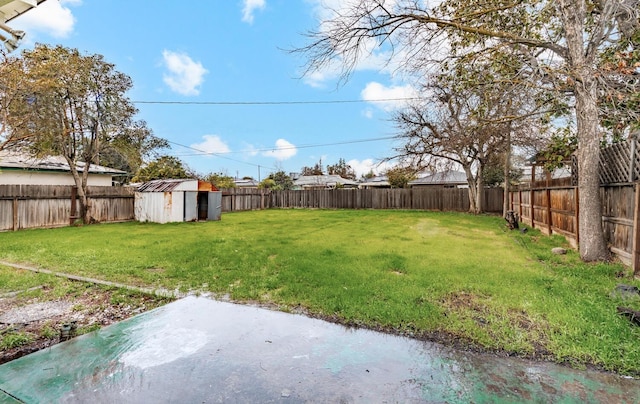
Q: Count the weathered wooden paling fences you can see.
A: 3